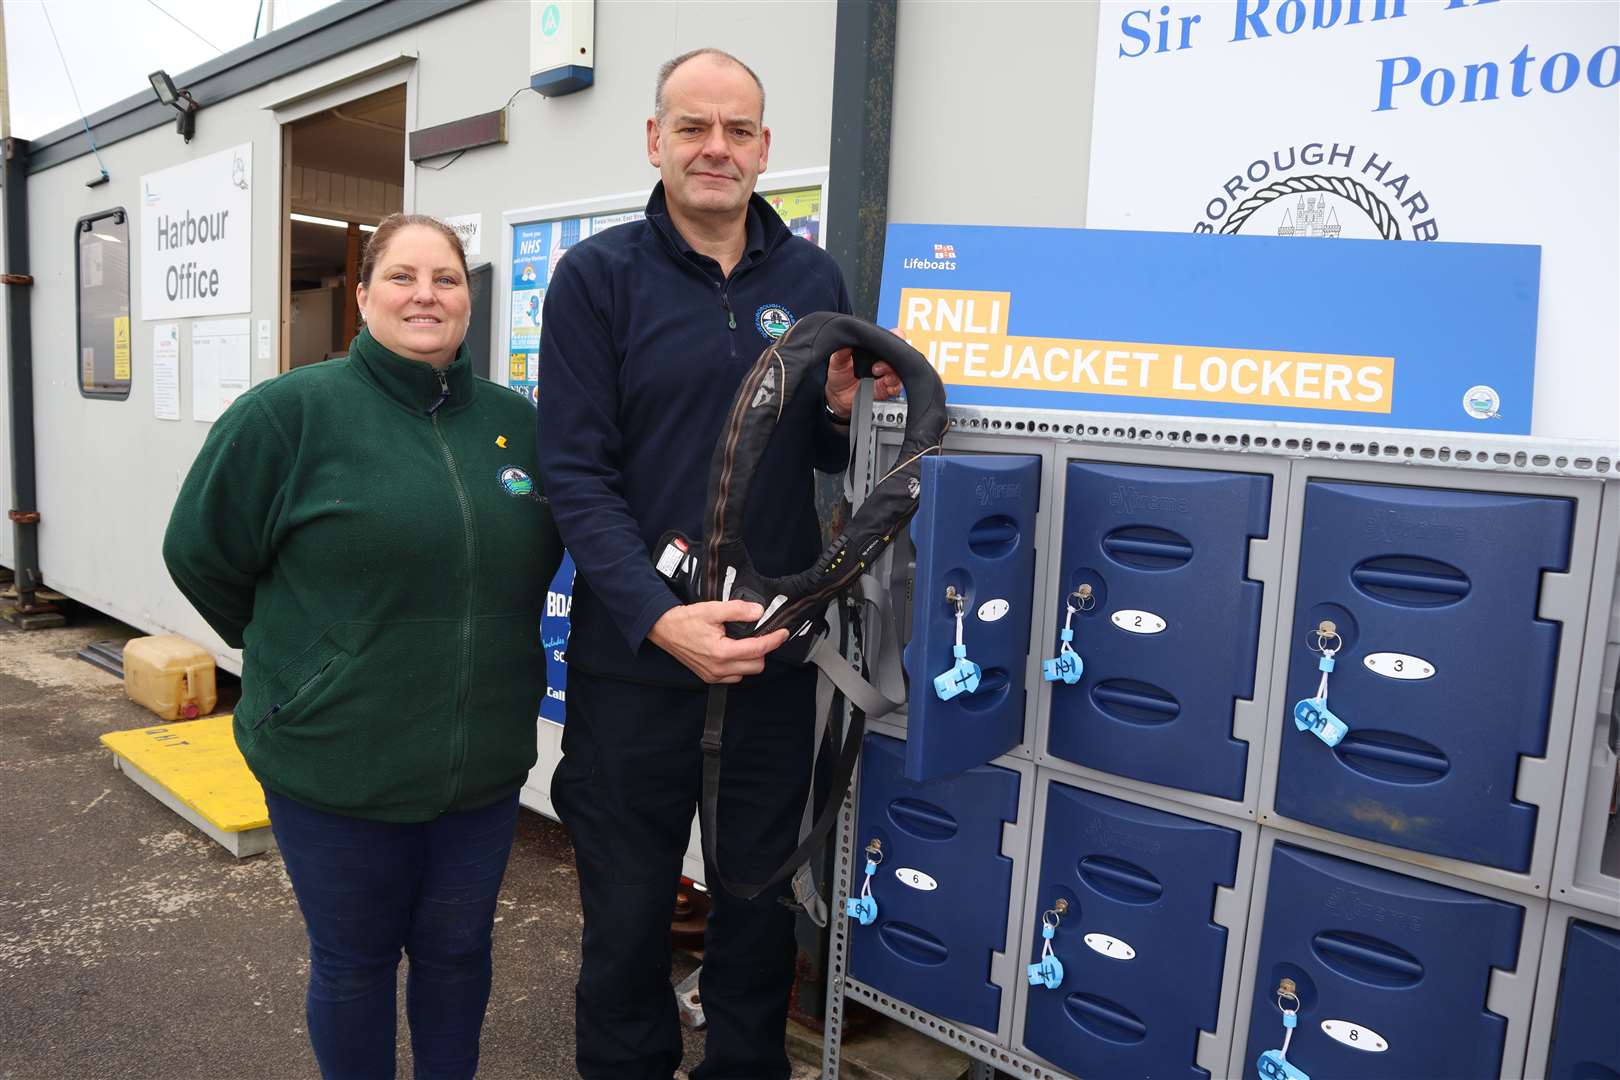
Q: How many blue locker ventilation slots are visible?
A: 11